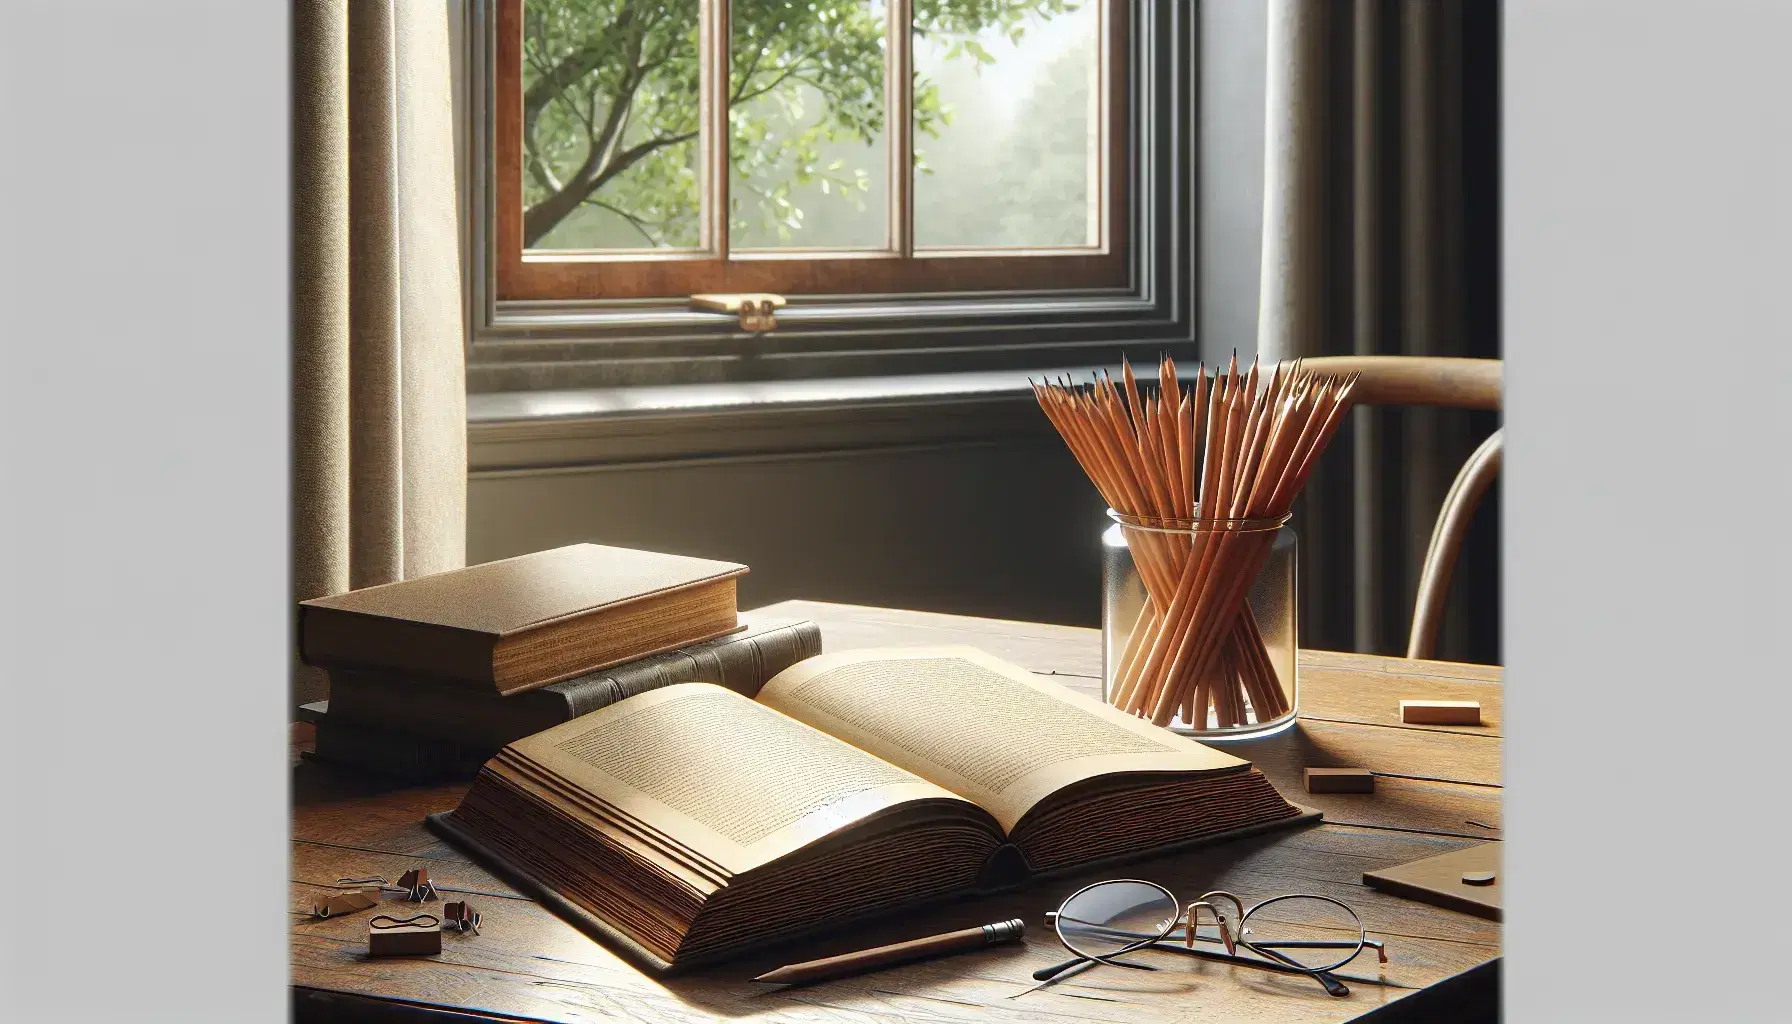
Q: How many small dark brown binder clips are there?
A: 2